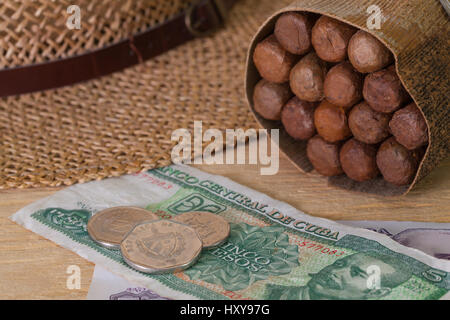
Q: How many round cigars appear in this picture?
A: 15